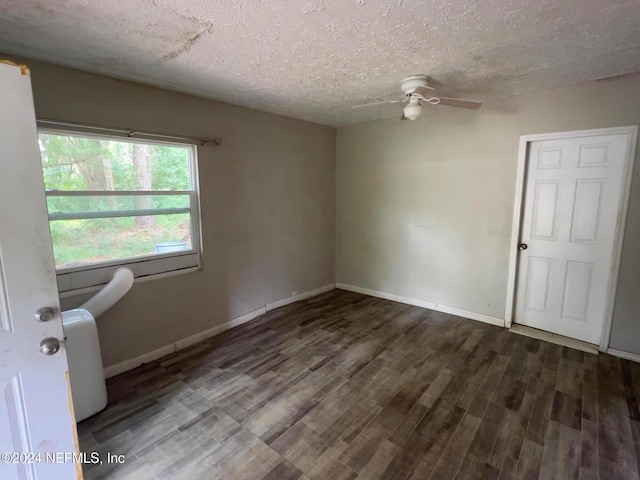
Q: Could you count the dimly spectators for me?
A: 0